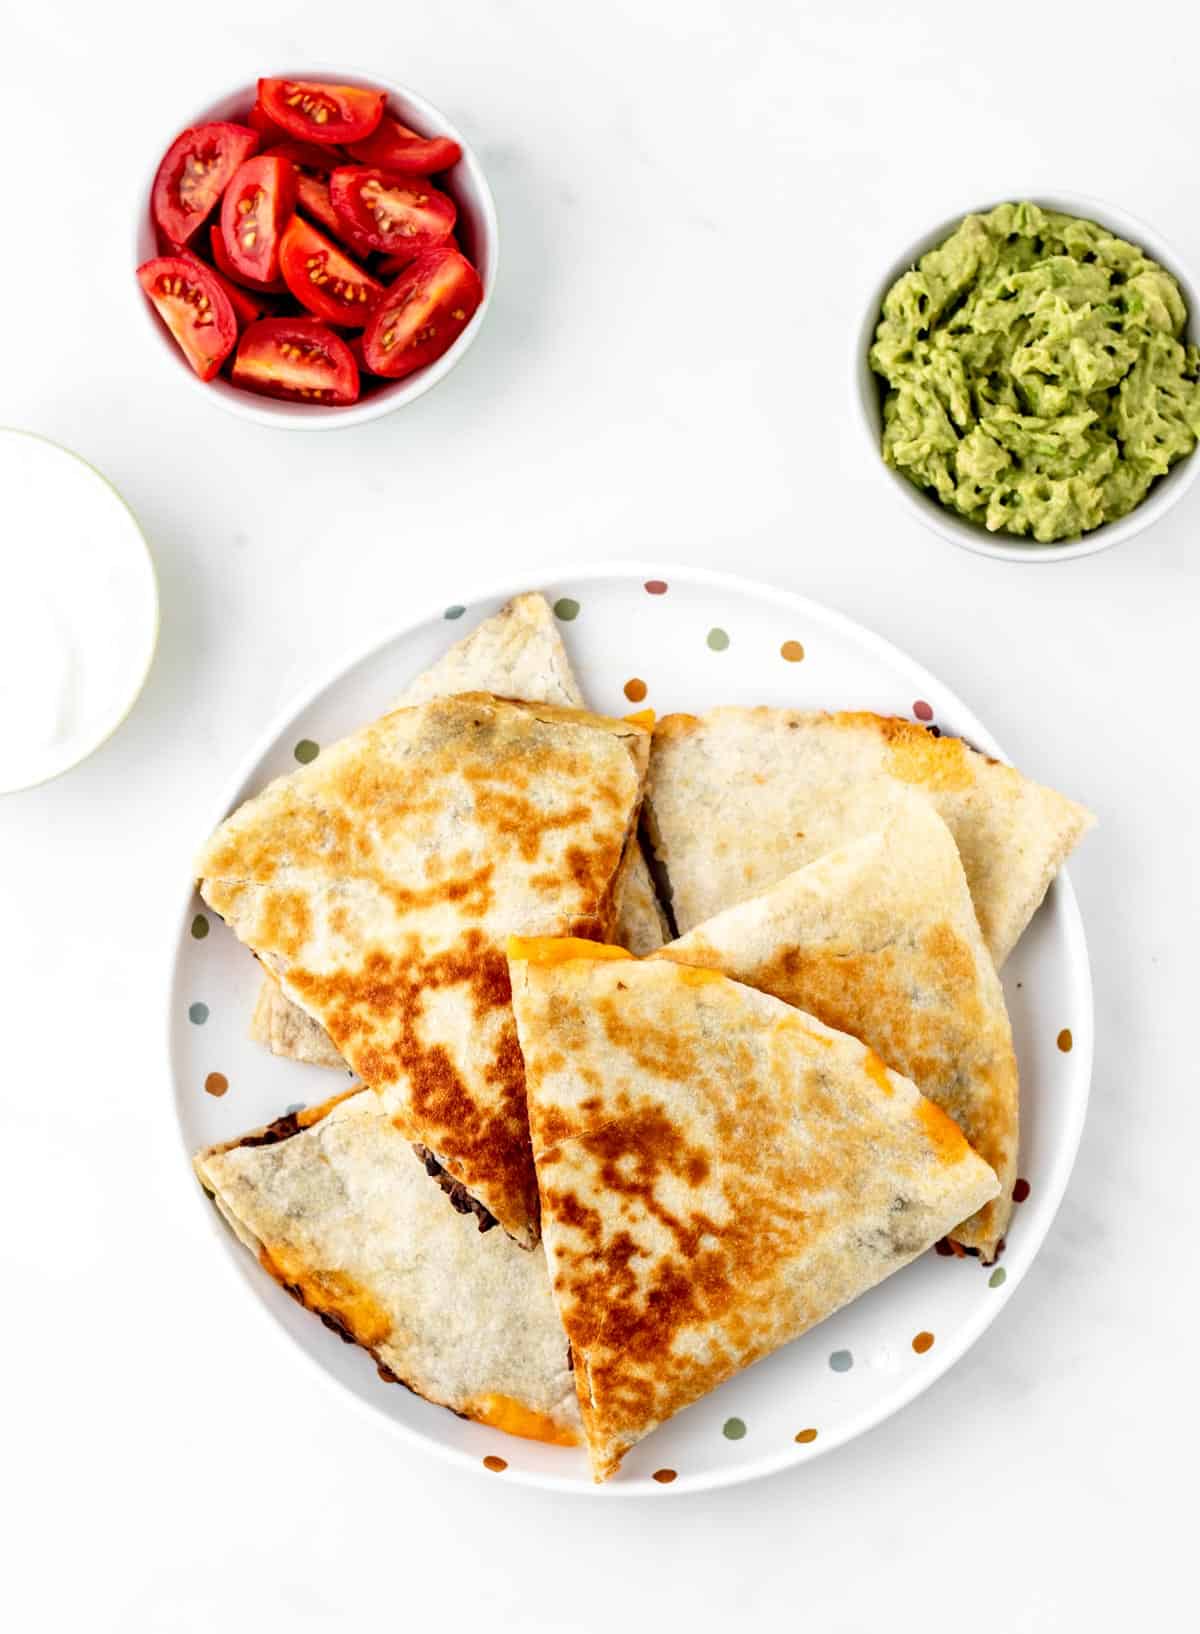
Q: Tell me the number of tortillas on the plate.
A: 6